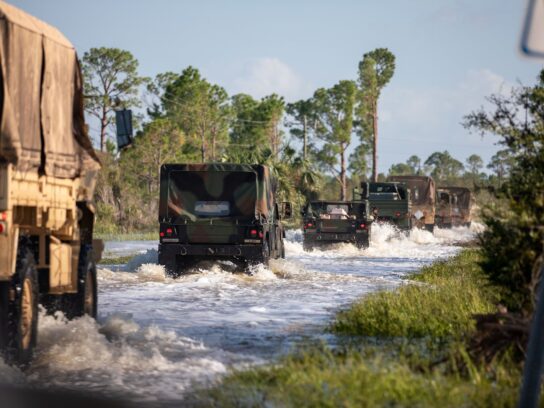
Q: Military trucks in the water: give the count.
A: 6